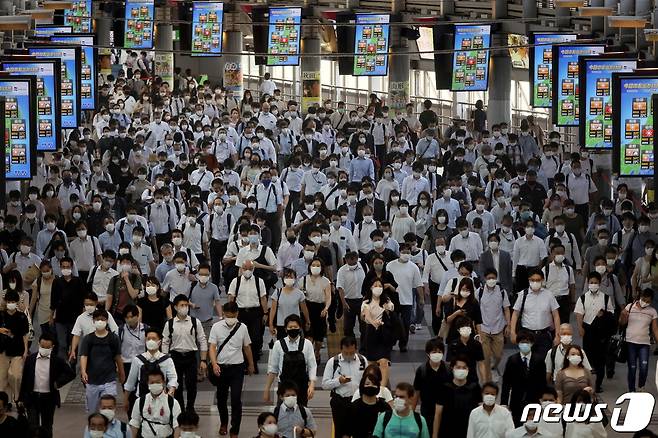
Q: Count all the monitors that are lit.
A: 15